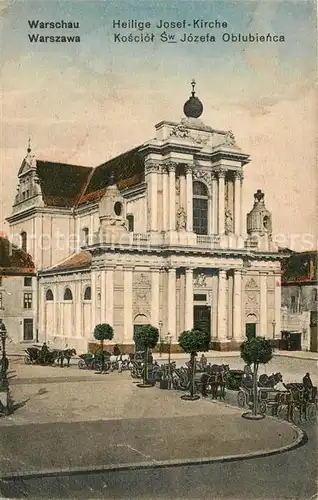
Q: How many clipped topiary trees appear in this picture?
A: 4